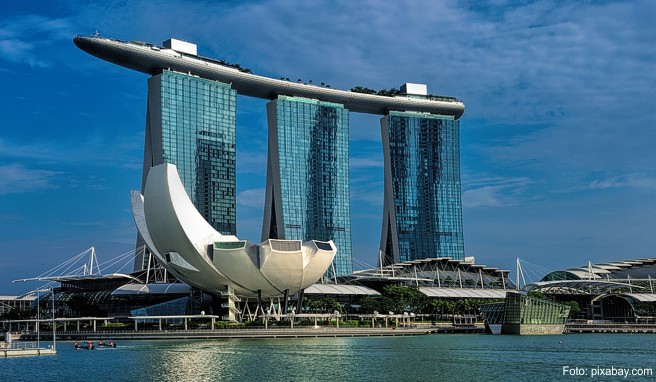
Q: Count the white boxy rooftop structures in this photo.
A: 2